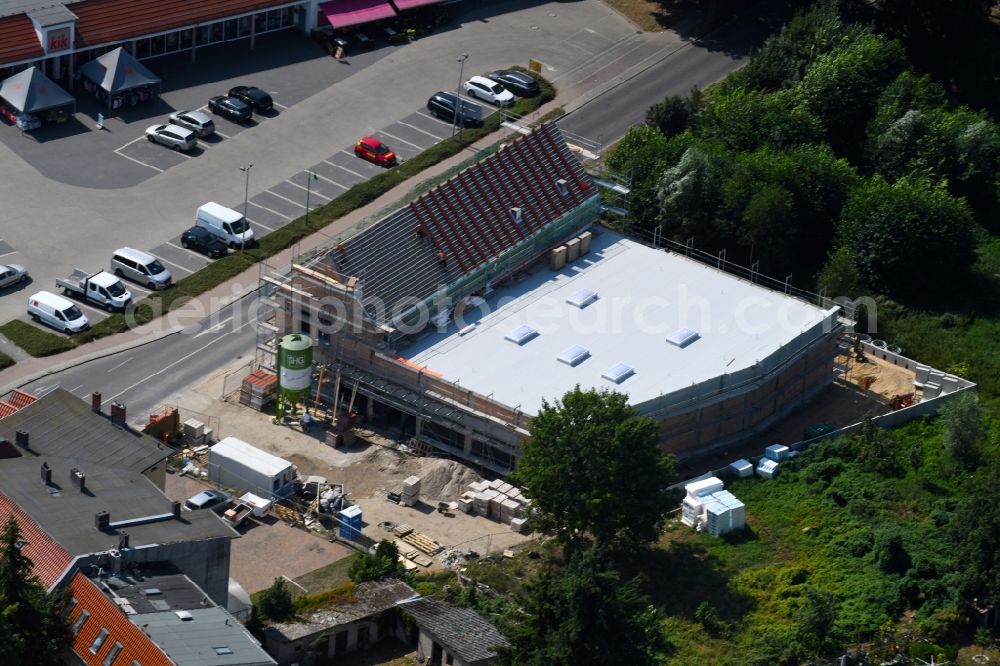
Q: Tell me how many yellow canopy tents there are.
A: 0